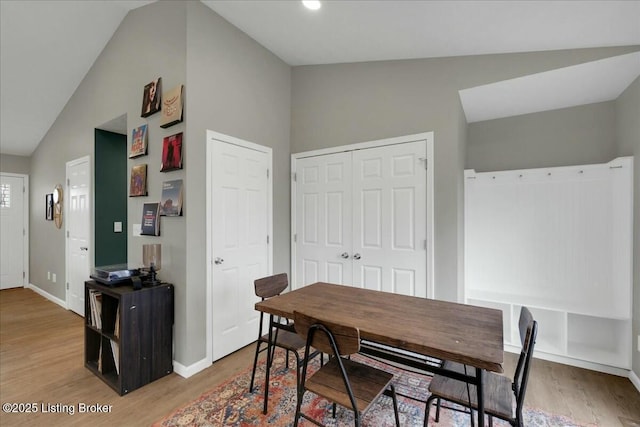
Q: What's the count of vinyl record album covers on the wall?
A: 7